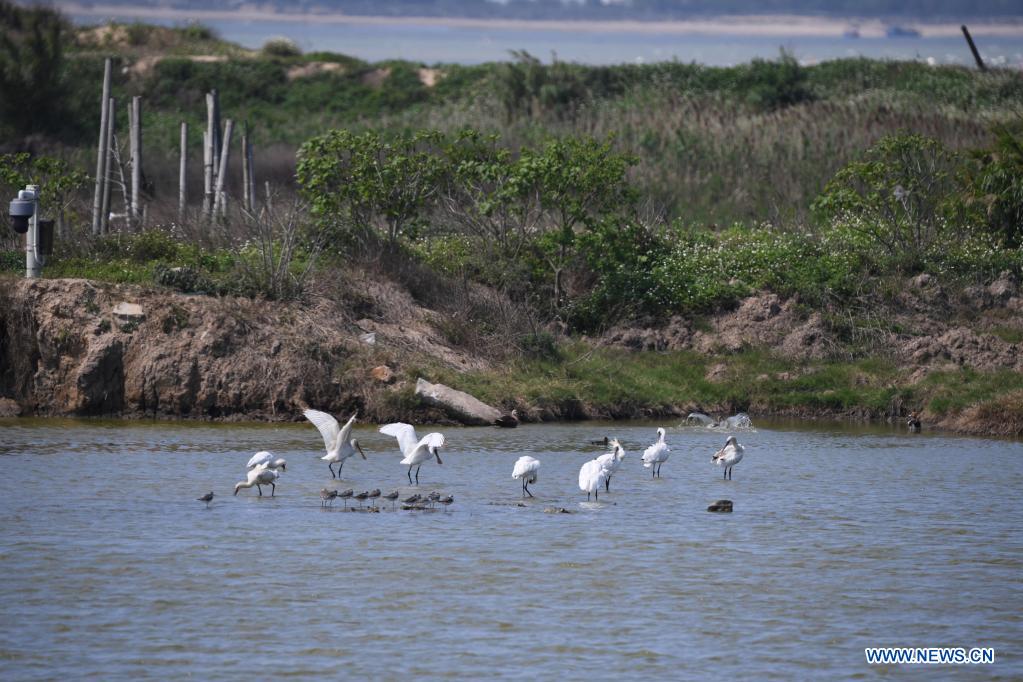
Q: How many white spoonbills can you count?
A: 9